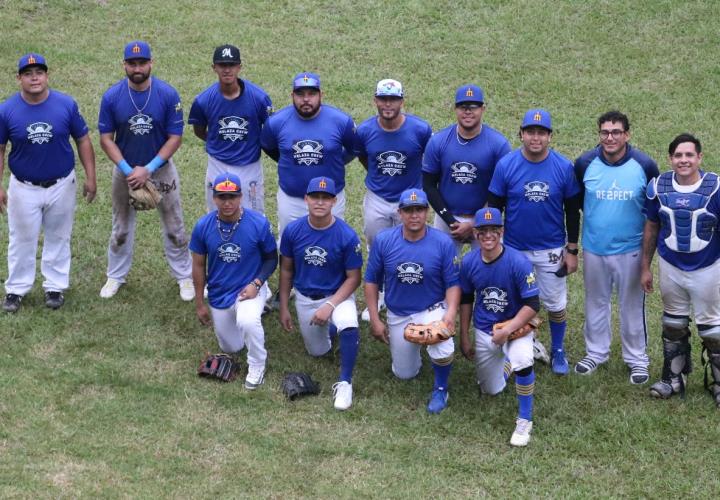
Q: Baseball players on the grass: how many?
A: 13